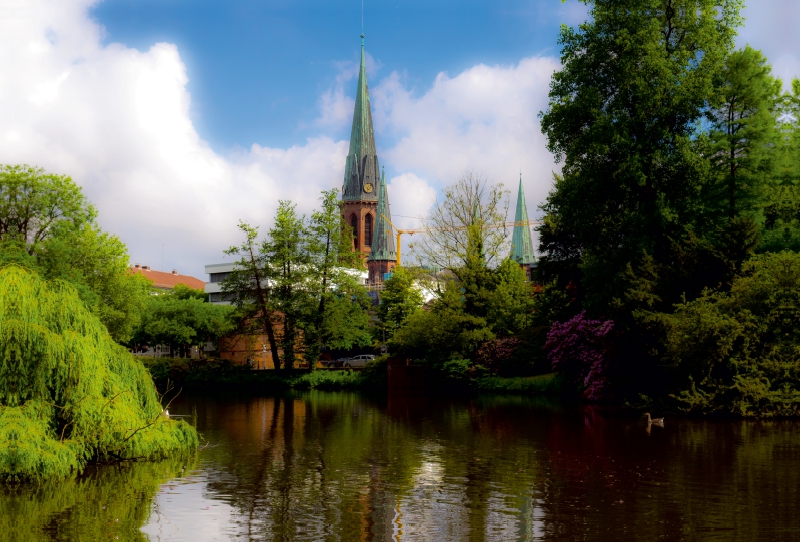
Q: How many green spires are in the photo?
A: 3